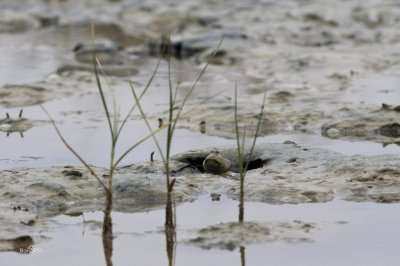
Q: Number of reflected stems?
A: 3